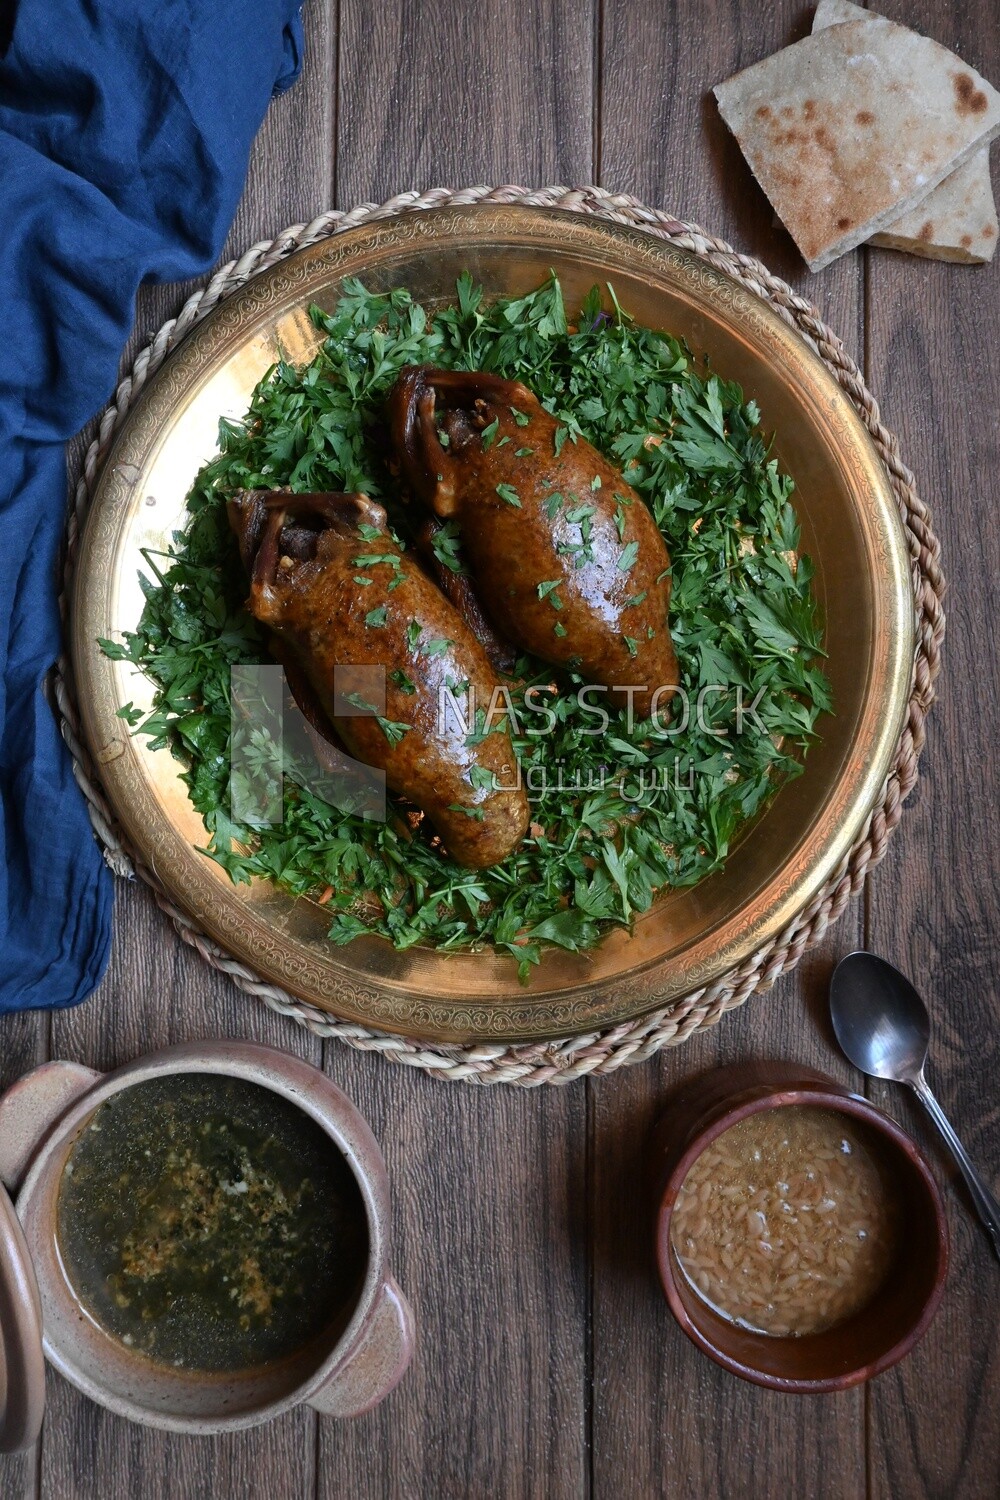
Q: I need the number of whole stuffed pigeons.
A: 2